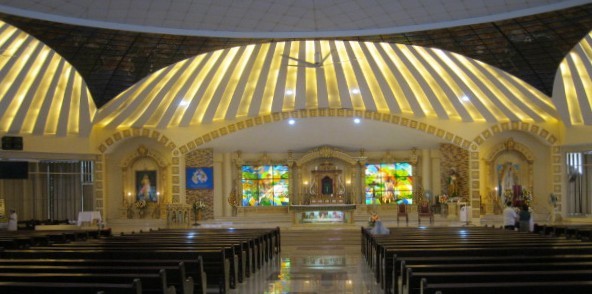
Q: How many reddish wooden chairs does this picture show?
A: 2